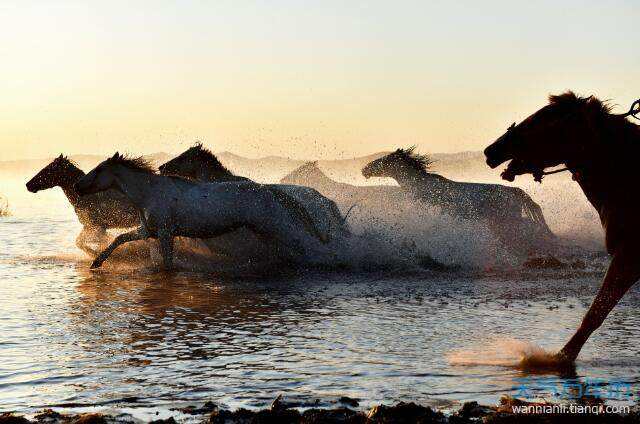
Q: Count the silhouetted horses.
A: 6